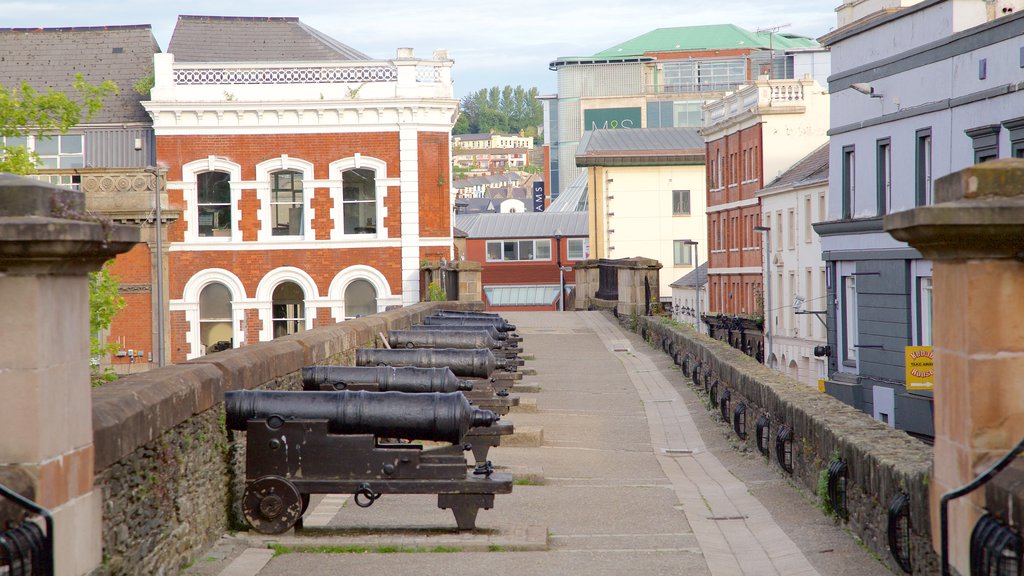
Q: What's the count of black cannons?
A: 7